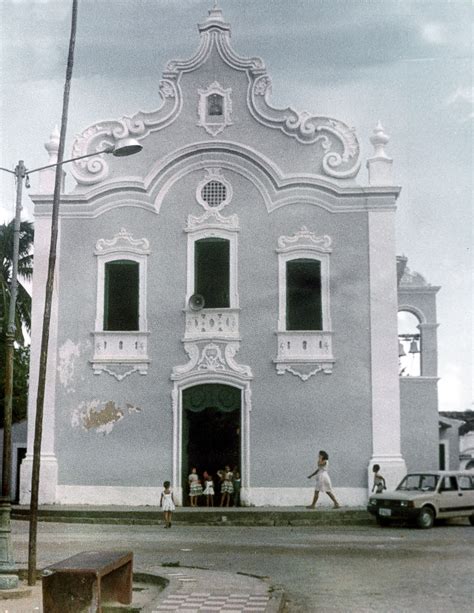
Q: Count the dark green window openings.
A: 3